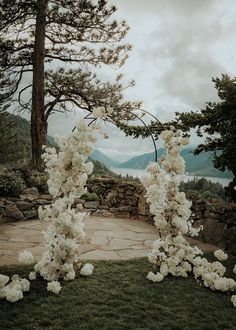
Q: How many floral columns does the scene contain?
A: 2